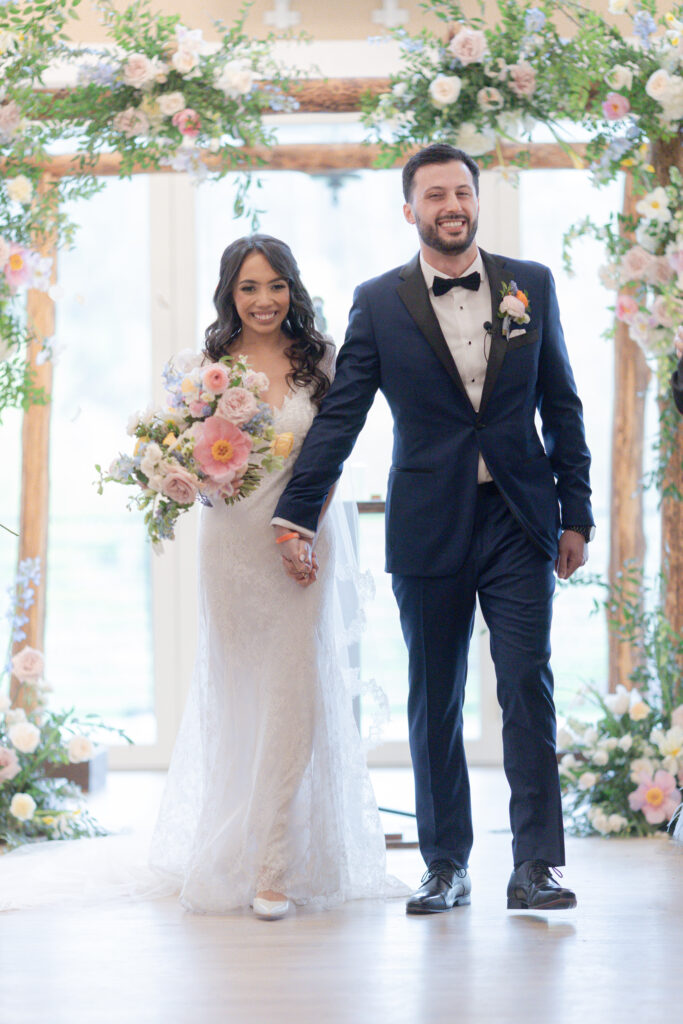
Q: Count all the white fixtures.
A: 2